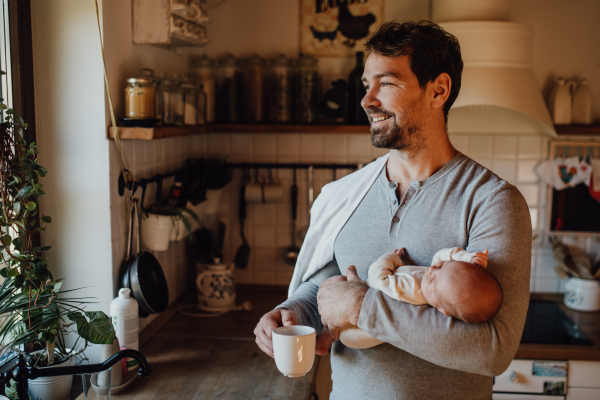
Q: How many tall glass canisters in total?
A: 5